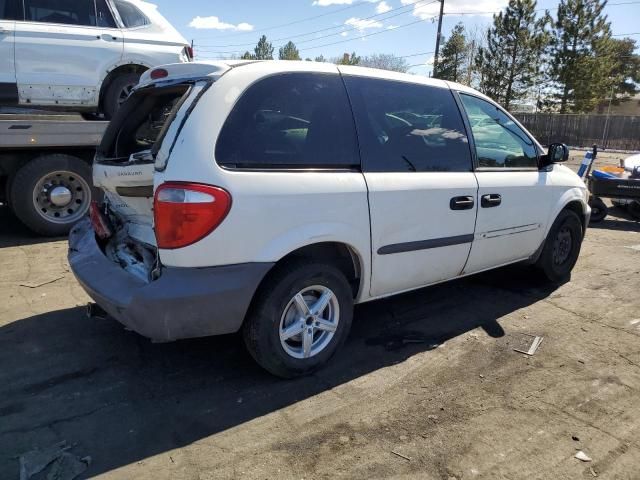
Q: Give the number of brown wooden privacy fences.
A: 1